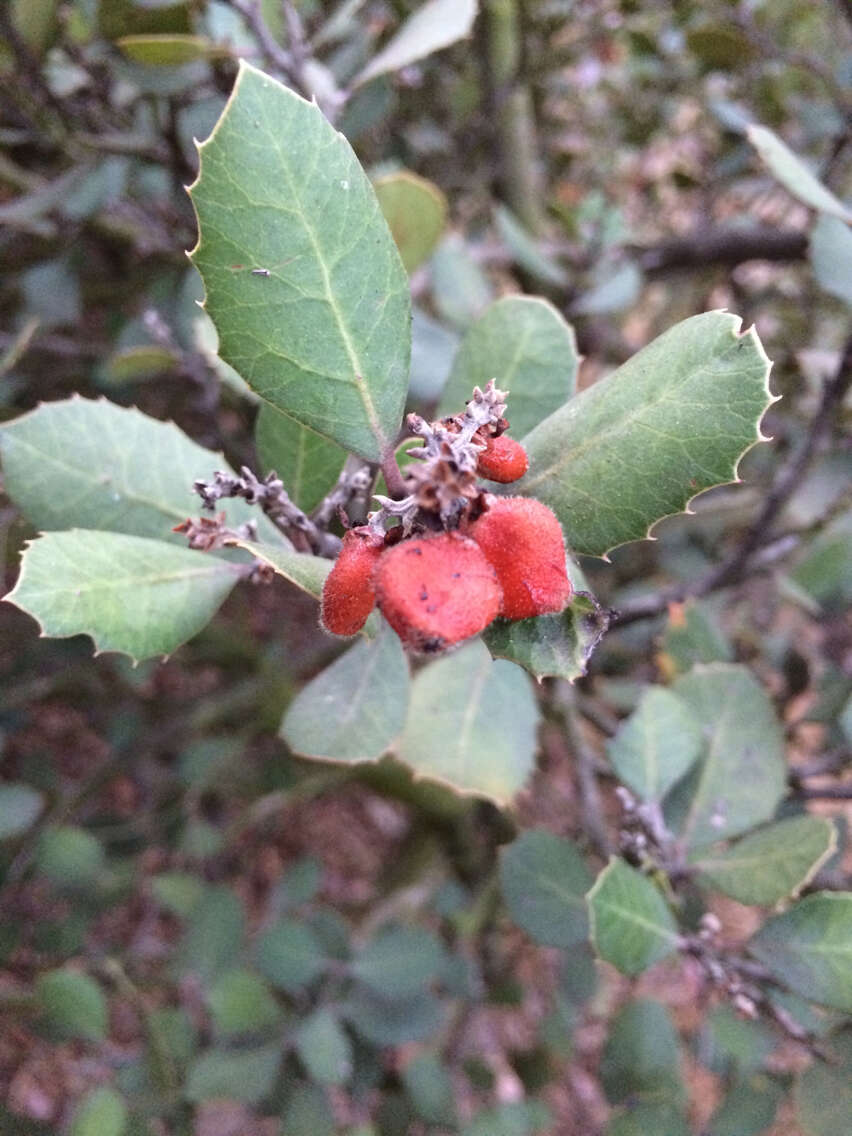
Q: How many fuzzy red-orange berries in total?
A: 4